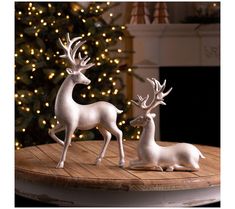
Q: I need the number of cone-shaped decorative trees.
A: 2